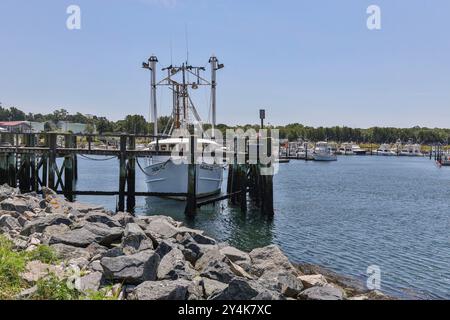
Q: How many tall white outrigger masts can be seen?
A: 2